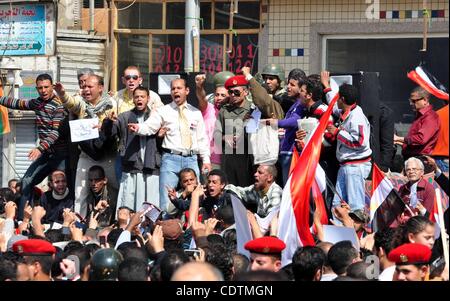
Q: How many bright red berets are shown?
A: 4